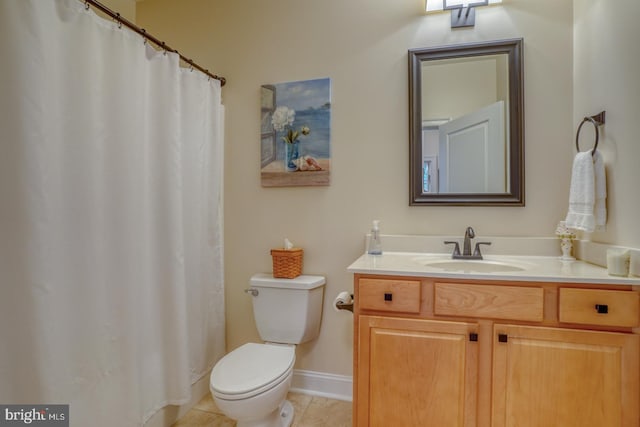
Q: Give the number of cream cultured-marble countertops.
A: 1